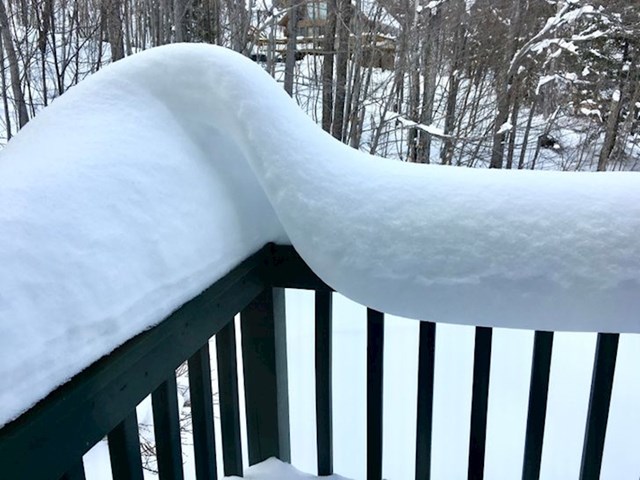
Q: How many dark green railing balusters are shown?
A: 11